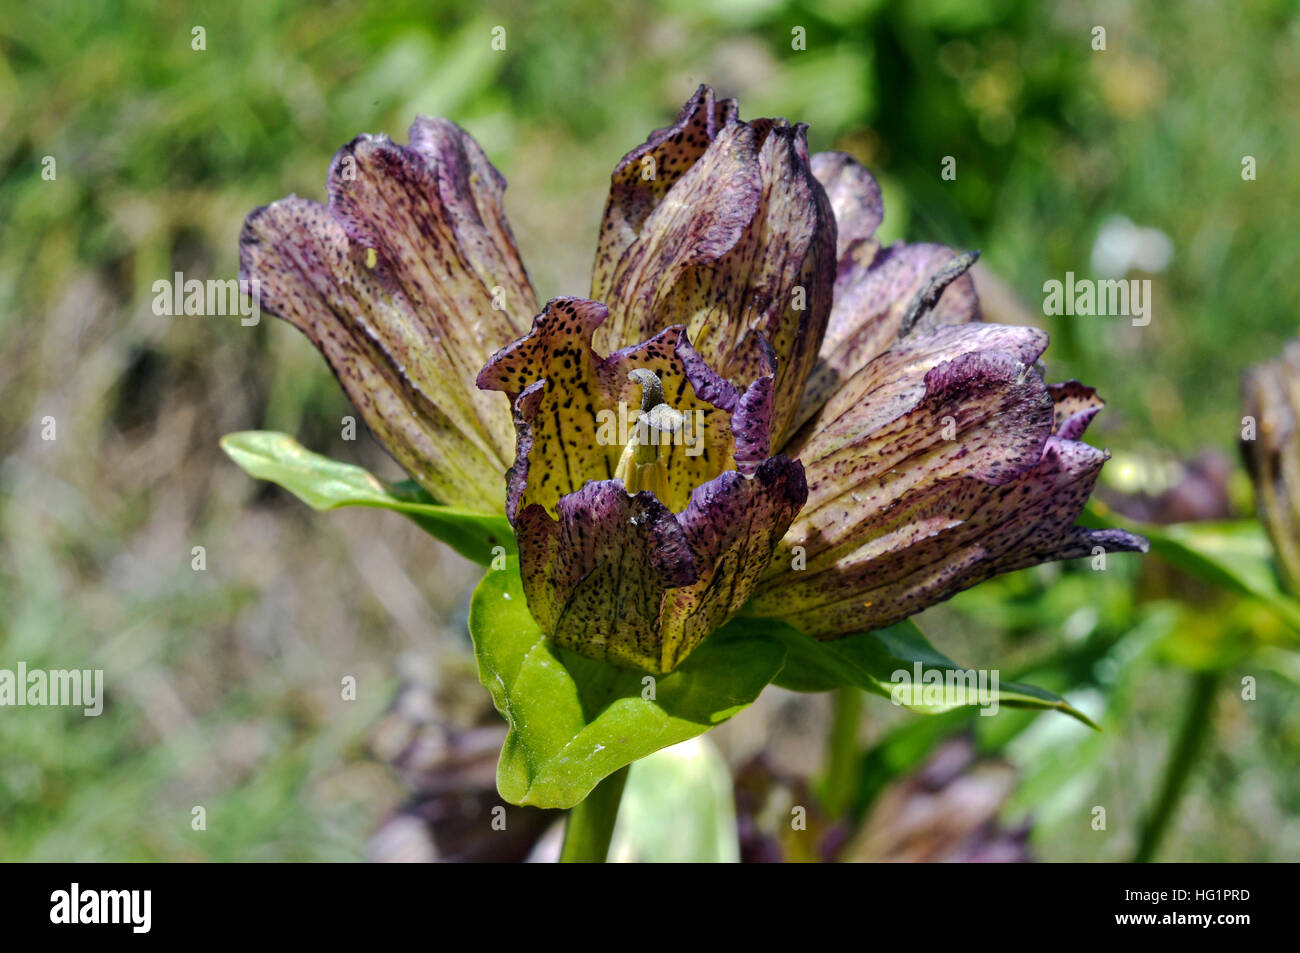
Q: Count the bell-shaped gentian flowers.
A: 5